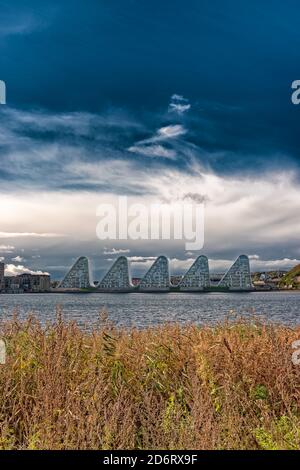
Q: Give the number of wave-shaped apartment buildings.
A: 5